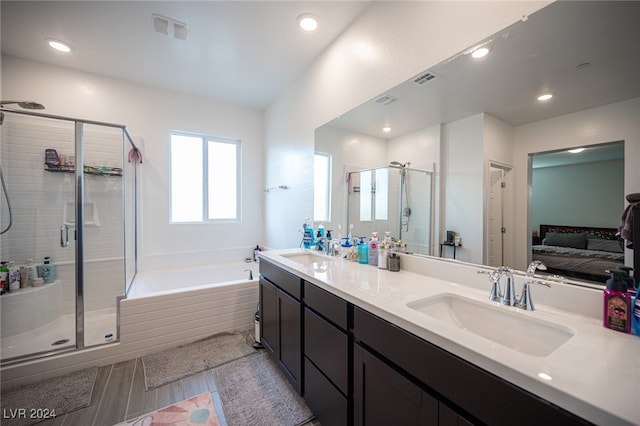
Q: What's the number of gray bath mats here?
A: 3